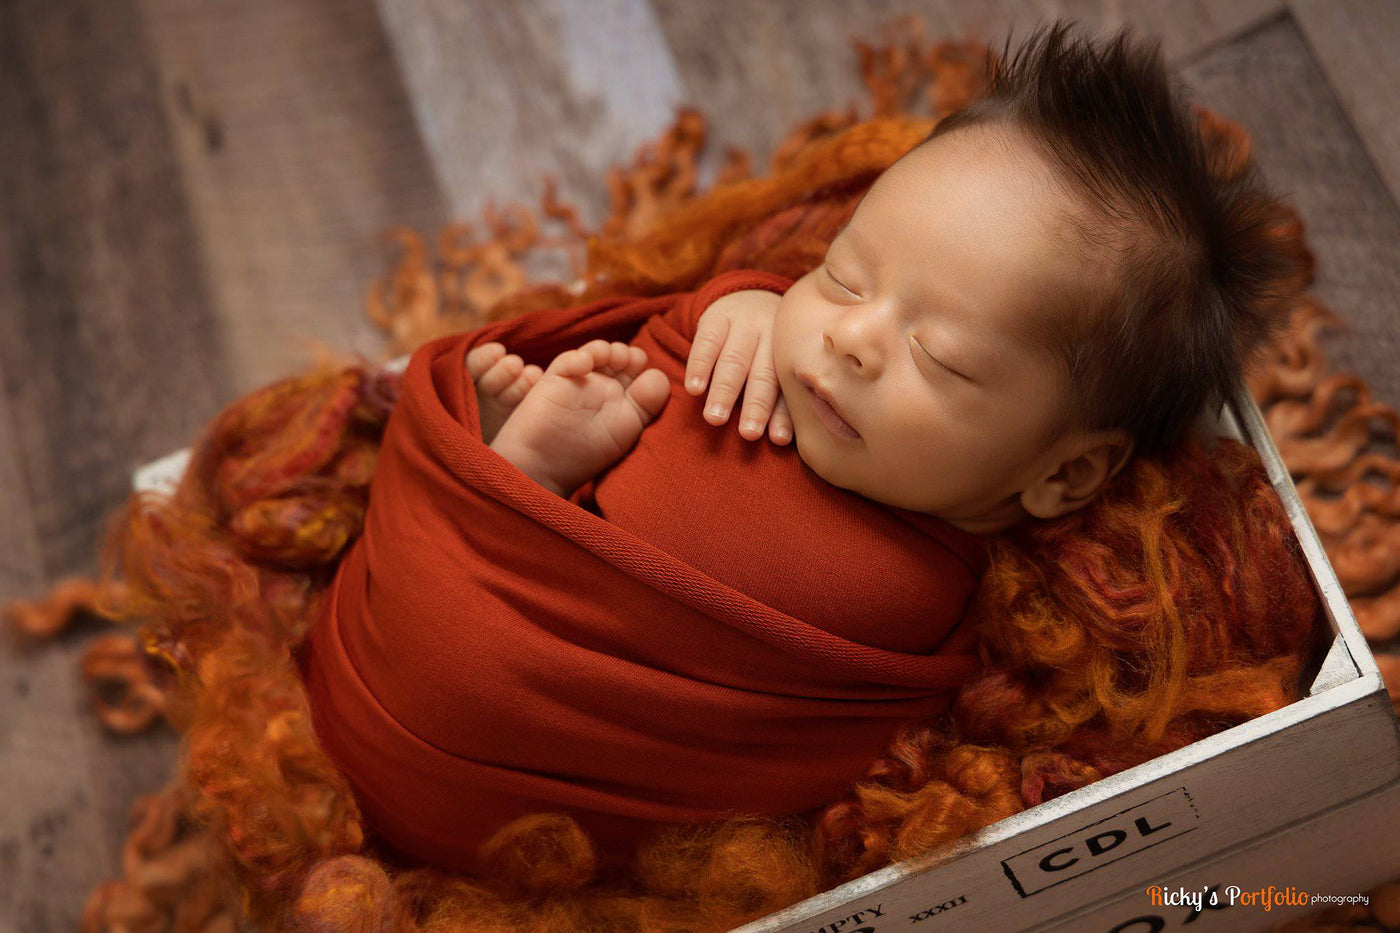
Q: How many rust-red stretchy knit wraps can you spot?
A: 1